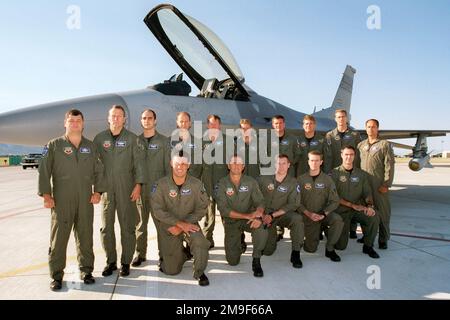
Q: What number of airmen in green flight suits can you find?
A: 15